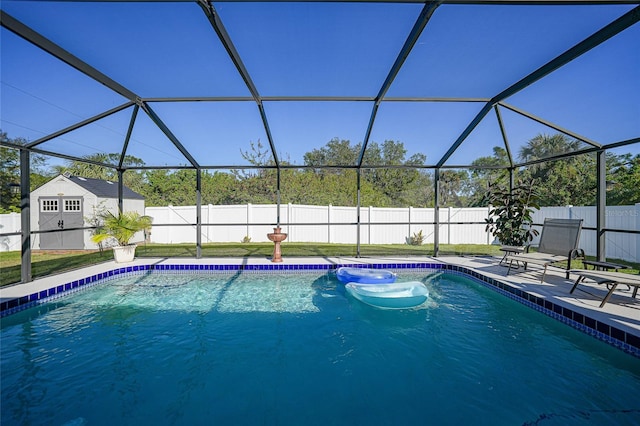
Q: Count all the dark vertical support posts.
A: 8